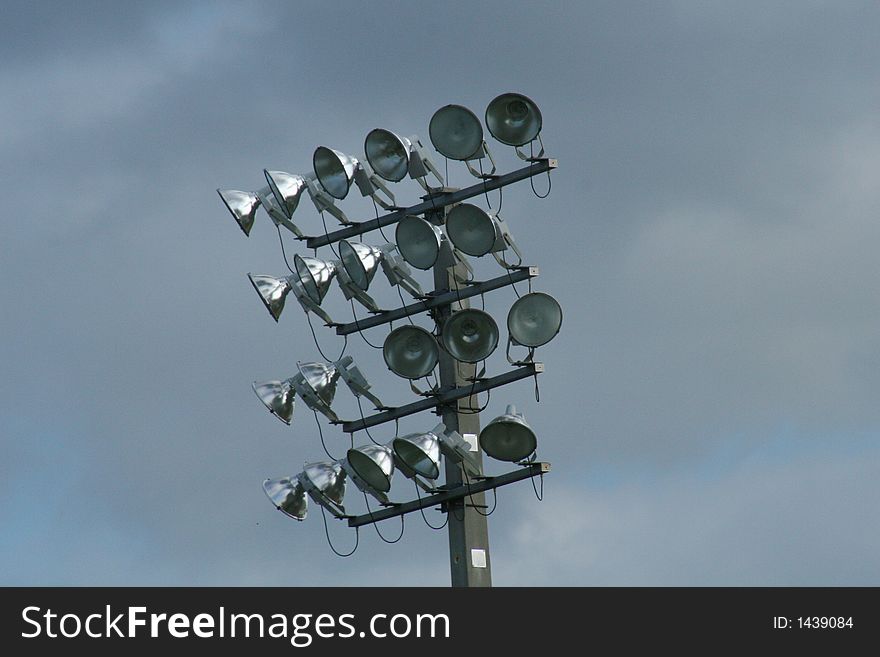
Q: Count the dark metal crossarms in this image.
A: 4